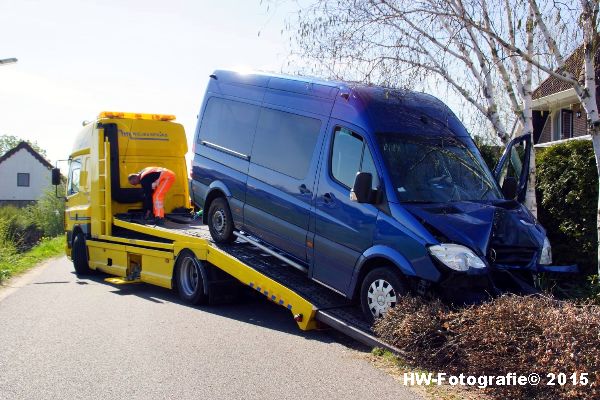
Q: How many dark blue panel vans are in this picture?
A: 1